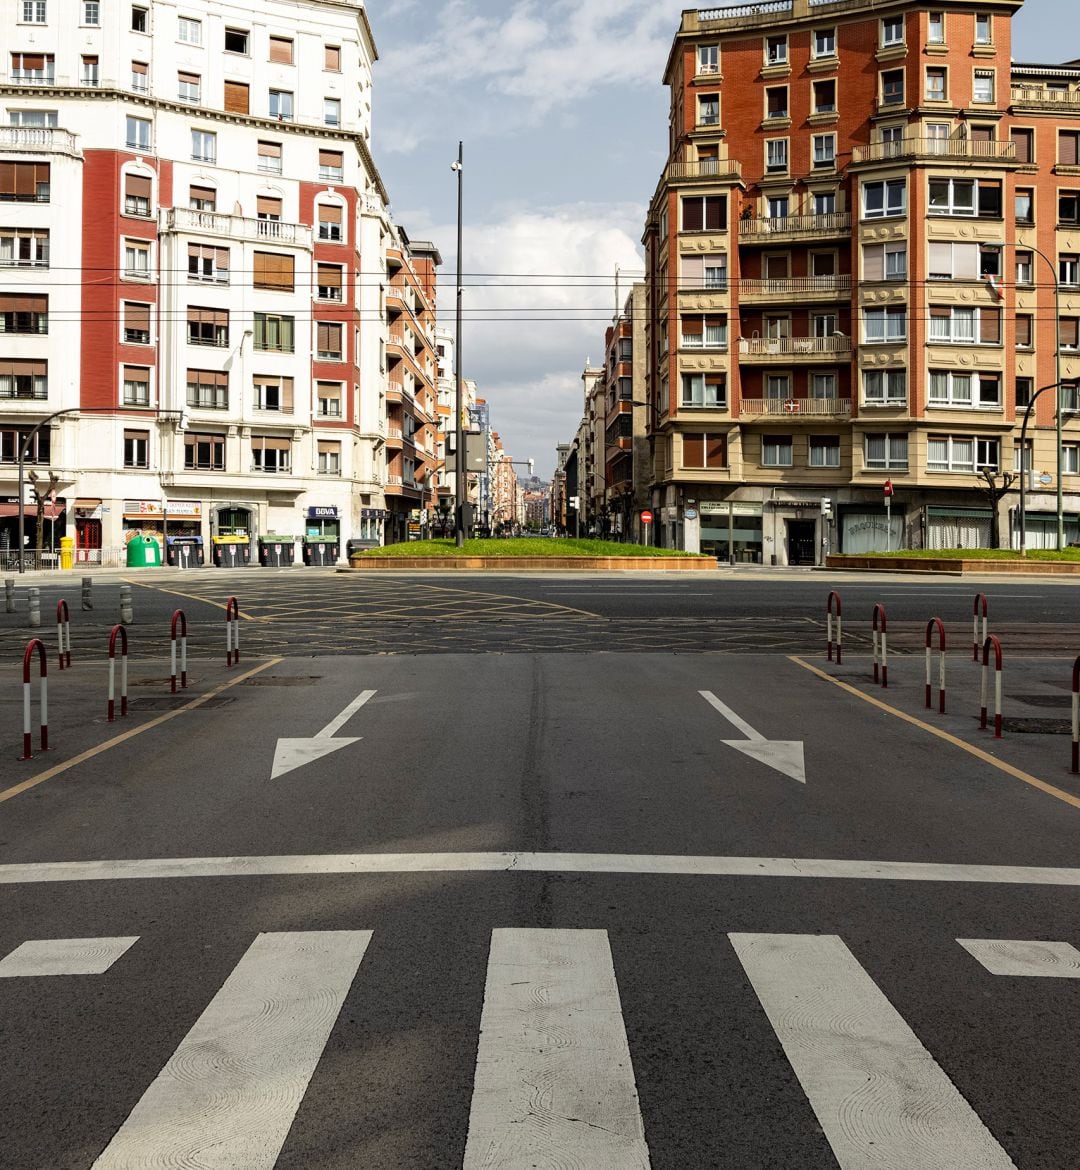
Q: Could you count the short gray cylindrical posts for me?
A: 4